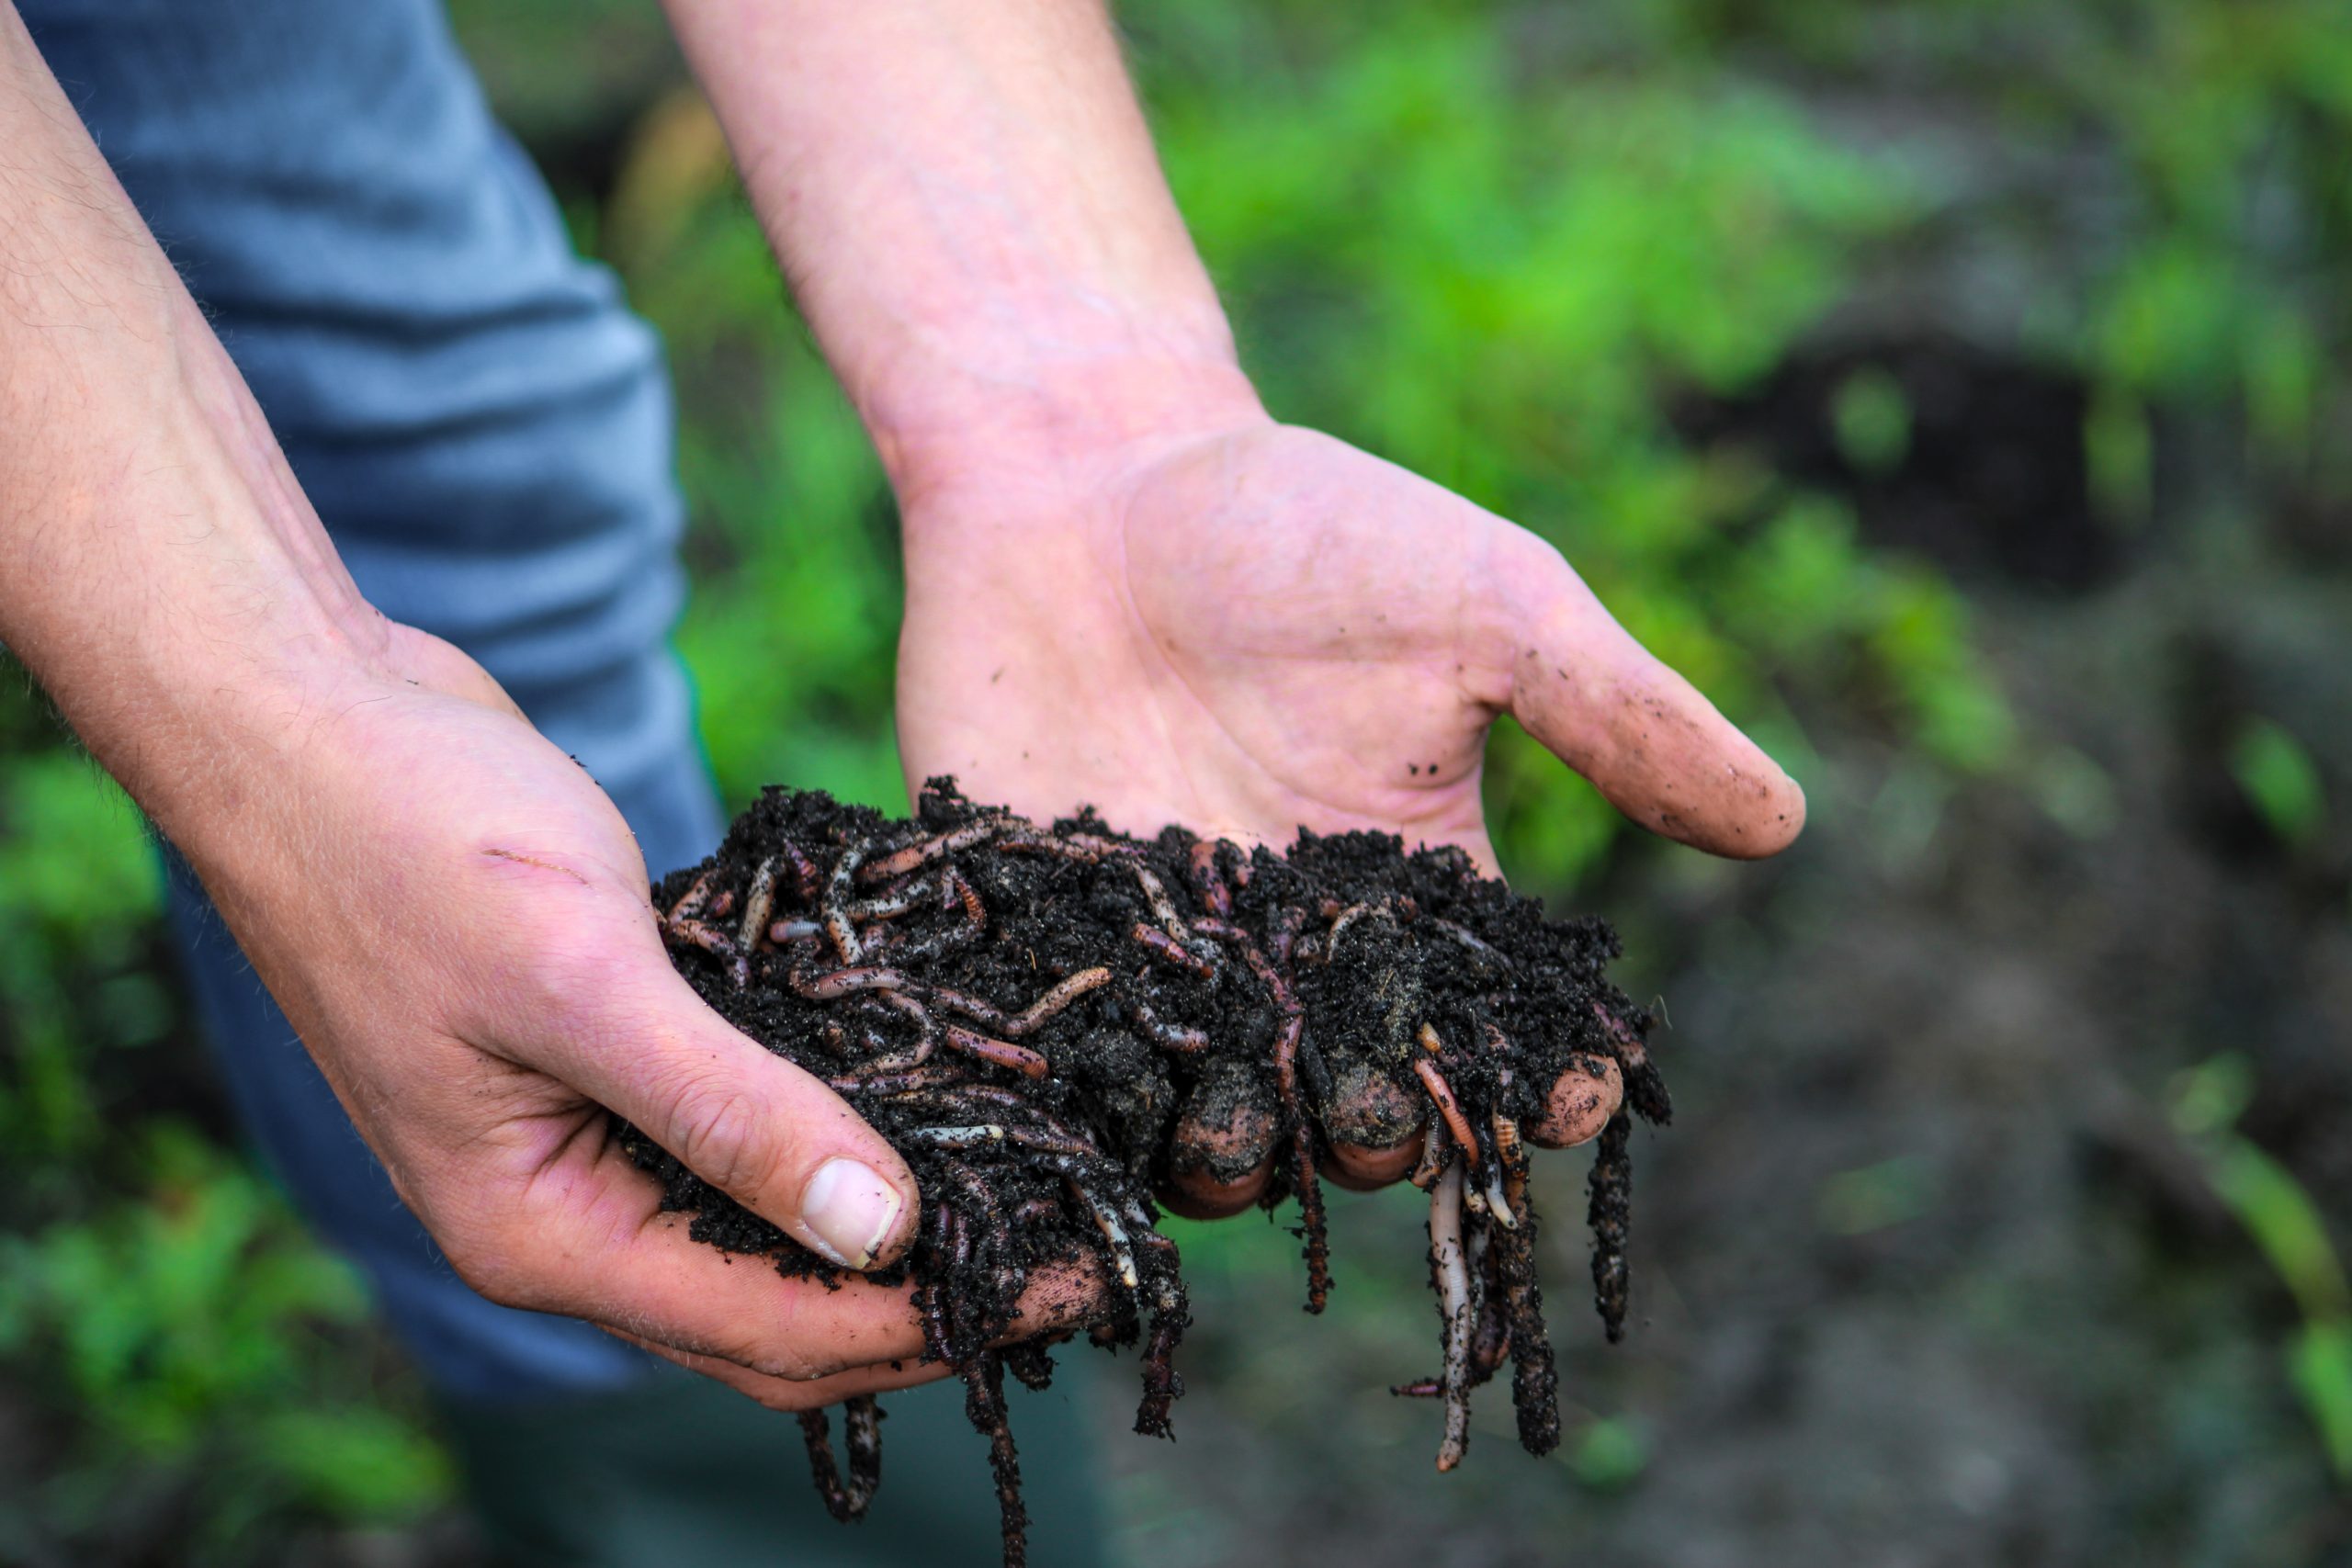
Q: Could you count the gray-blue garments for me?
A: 1